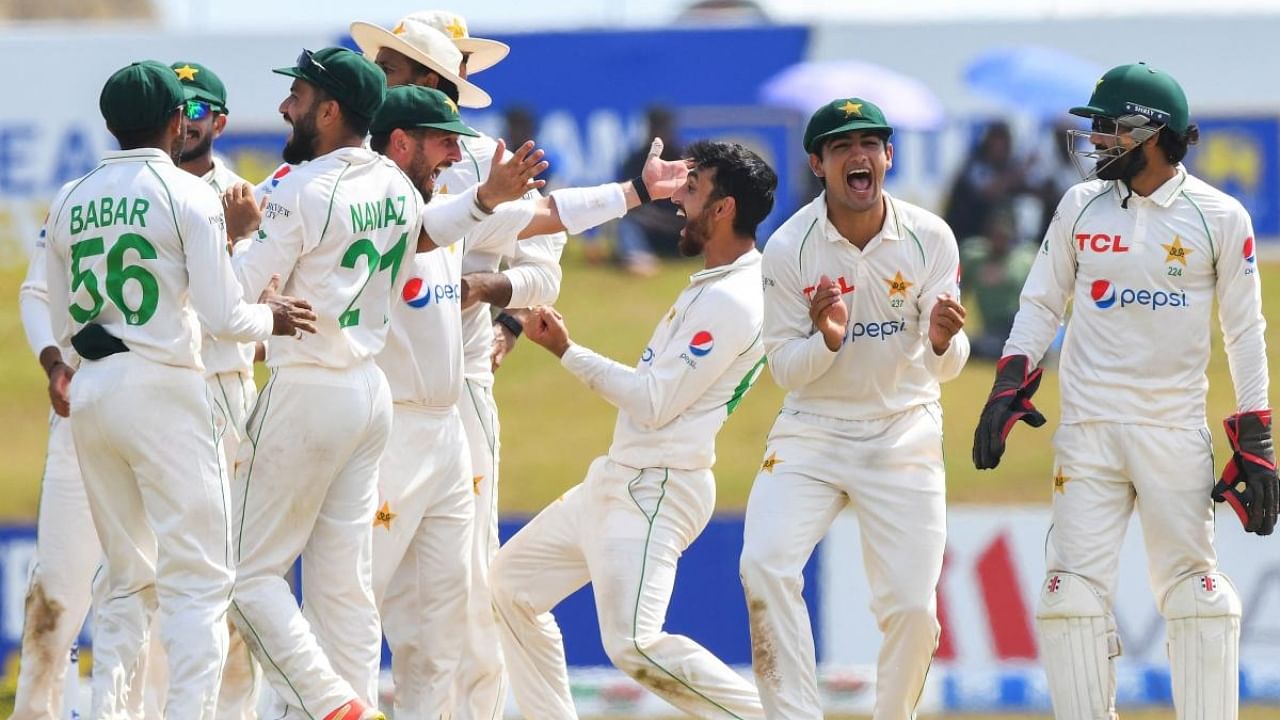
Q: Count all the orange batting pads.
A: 0